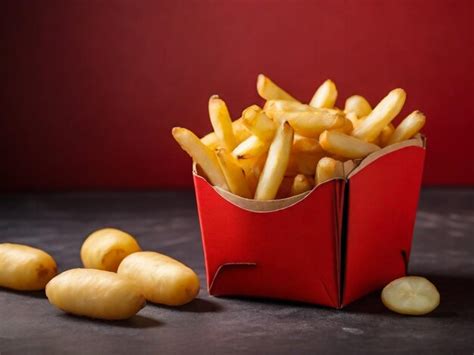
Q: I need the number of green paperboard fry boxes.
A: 0